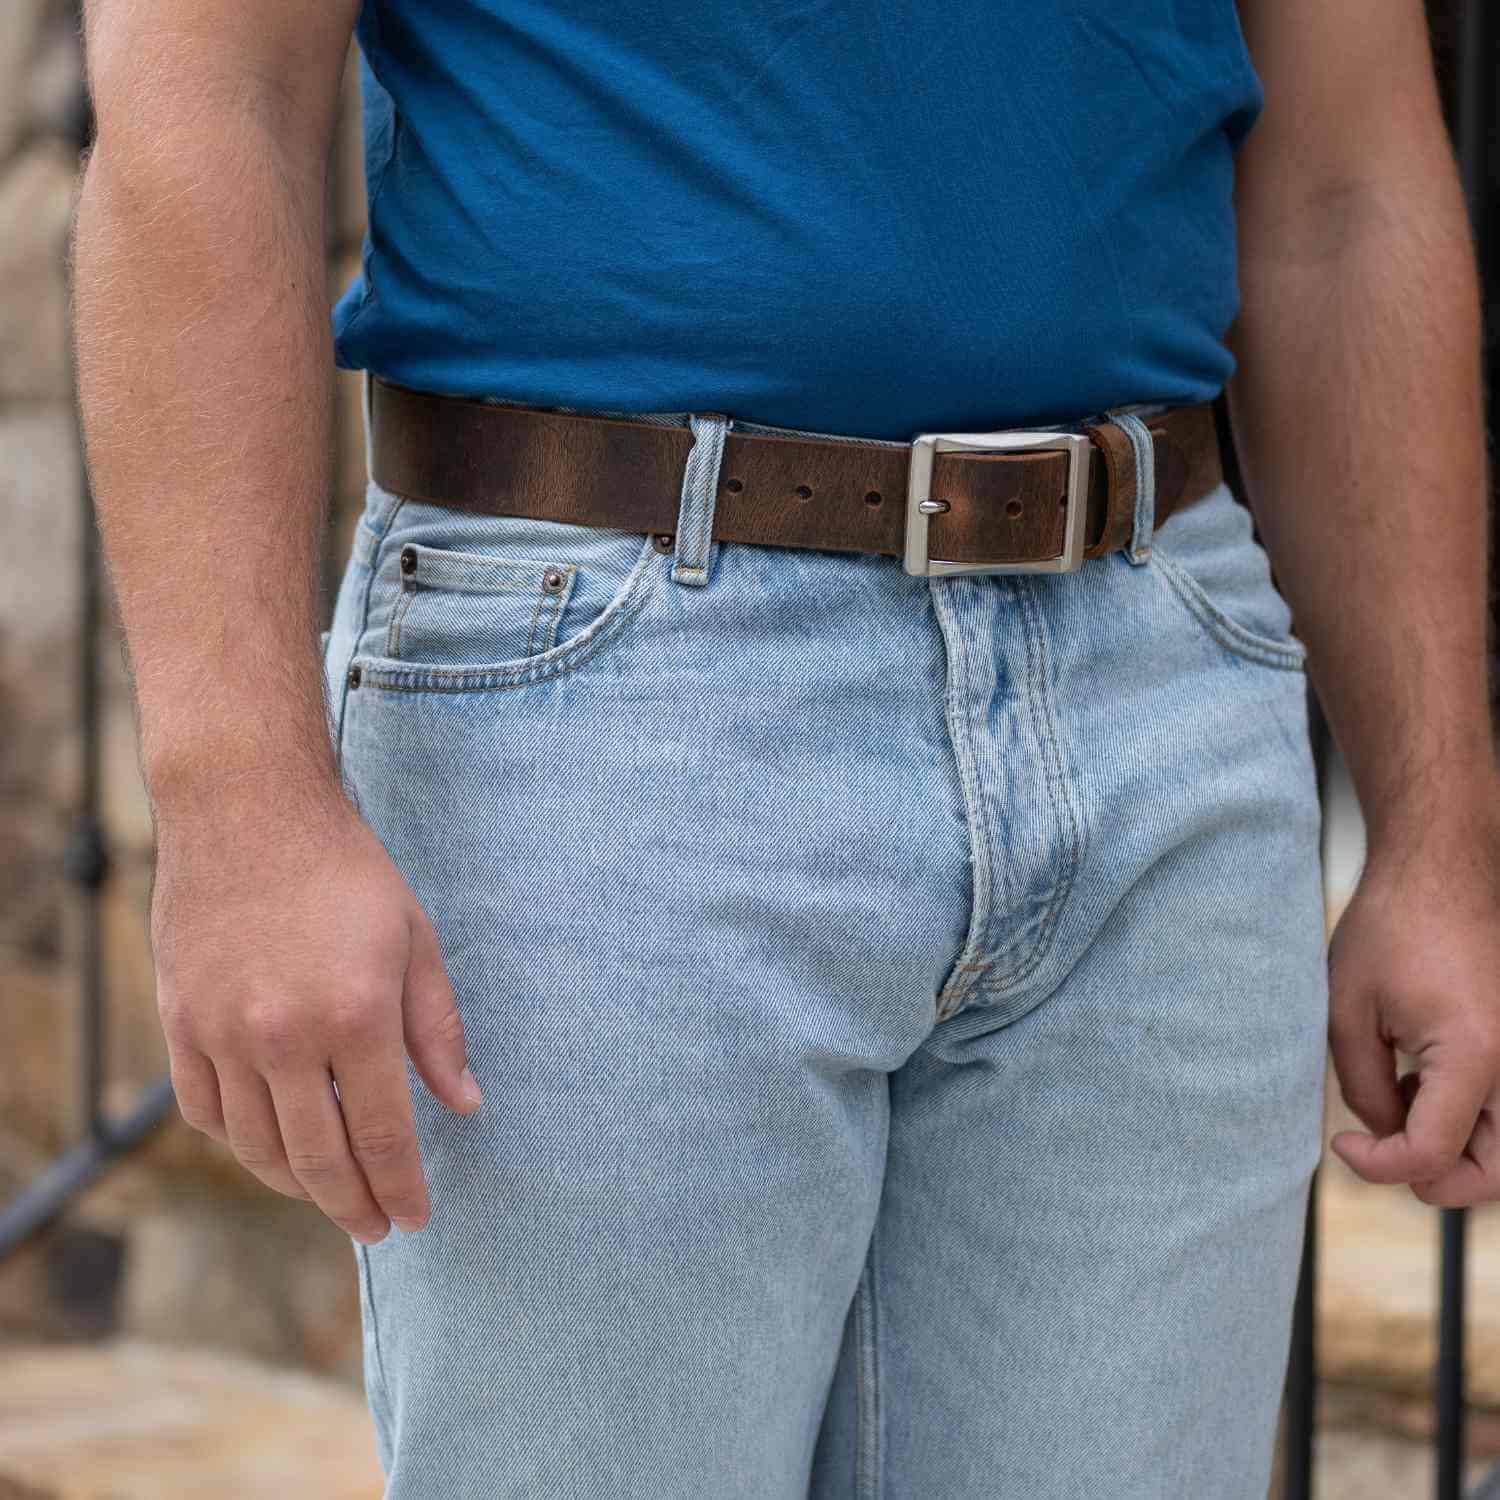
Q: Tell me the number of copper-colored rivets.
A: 4